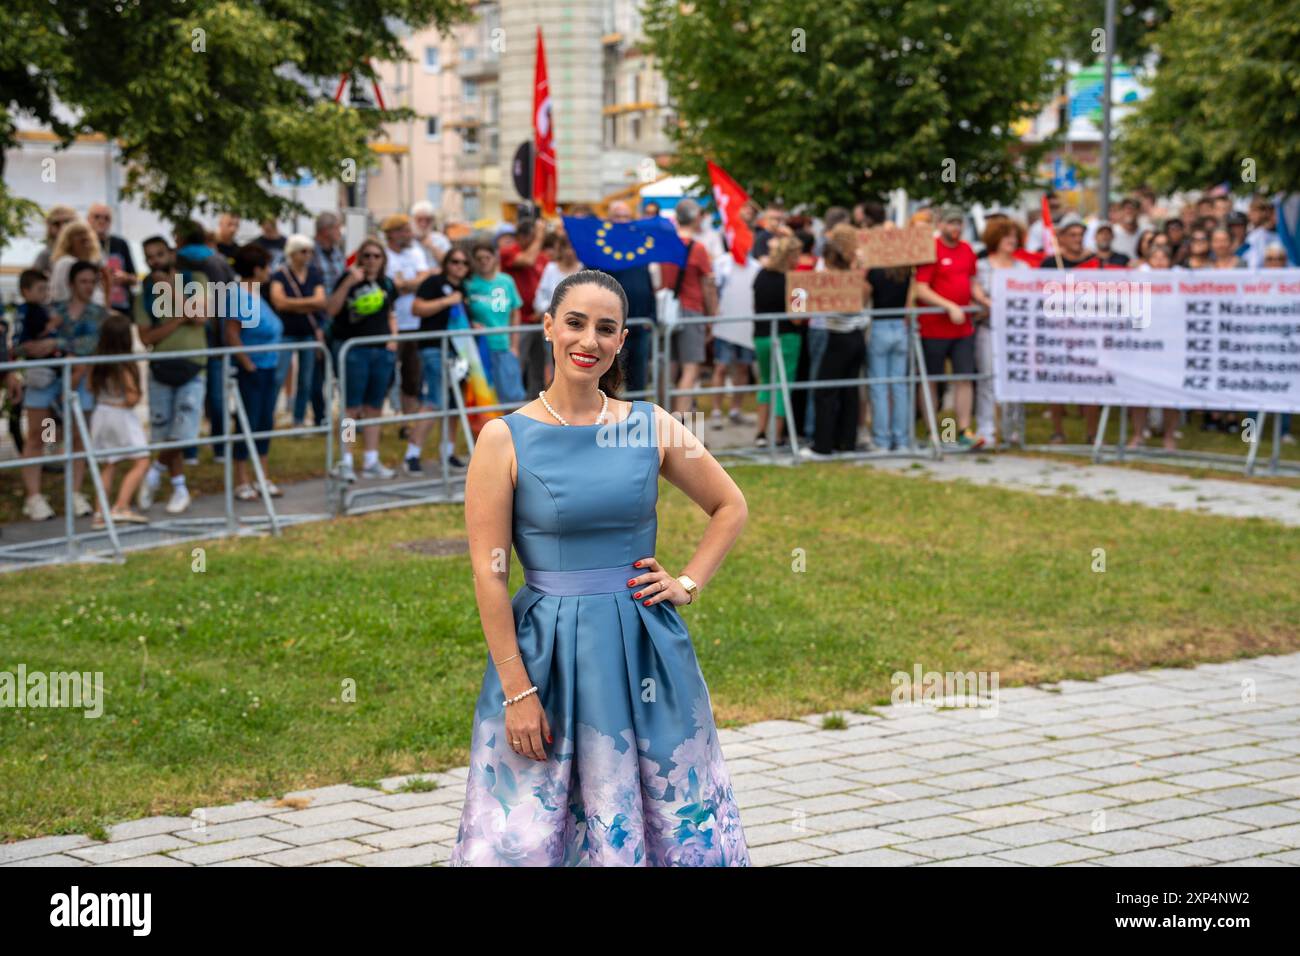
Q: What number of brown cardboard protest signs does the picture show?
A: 2